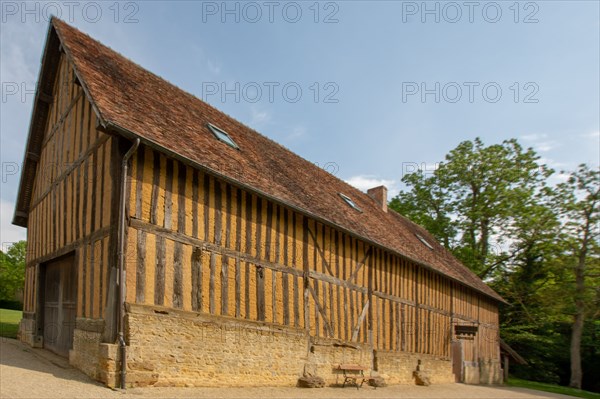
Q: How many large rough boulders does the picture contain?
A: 3